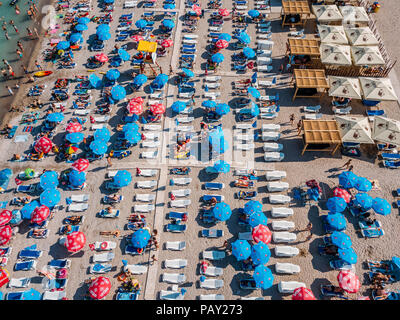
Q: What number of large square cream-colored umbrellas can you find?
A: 10